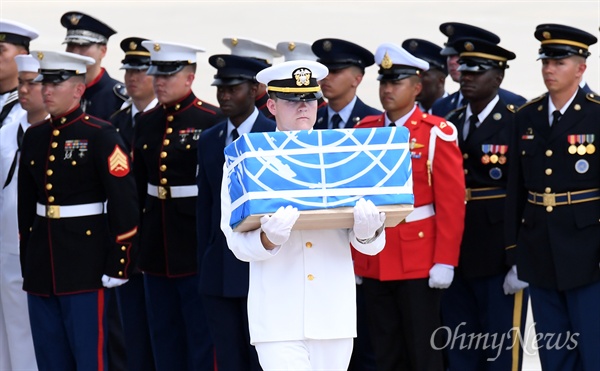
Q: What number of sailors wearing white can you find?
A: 3